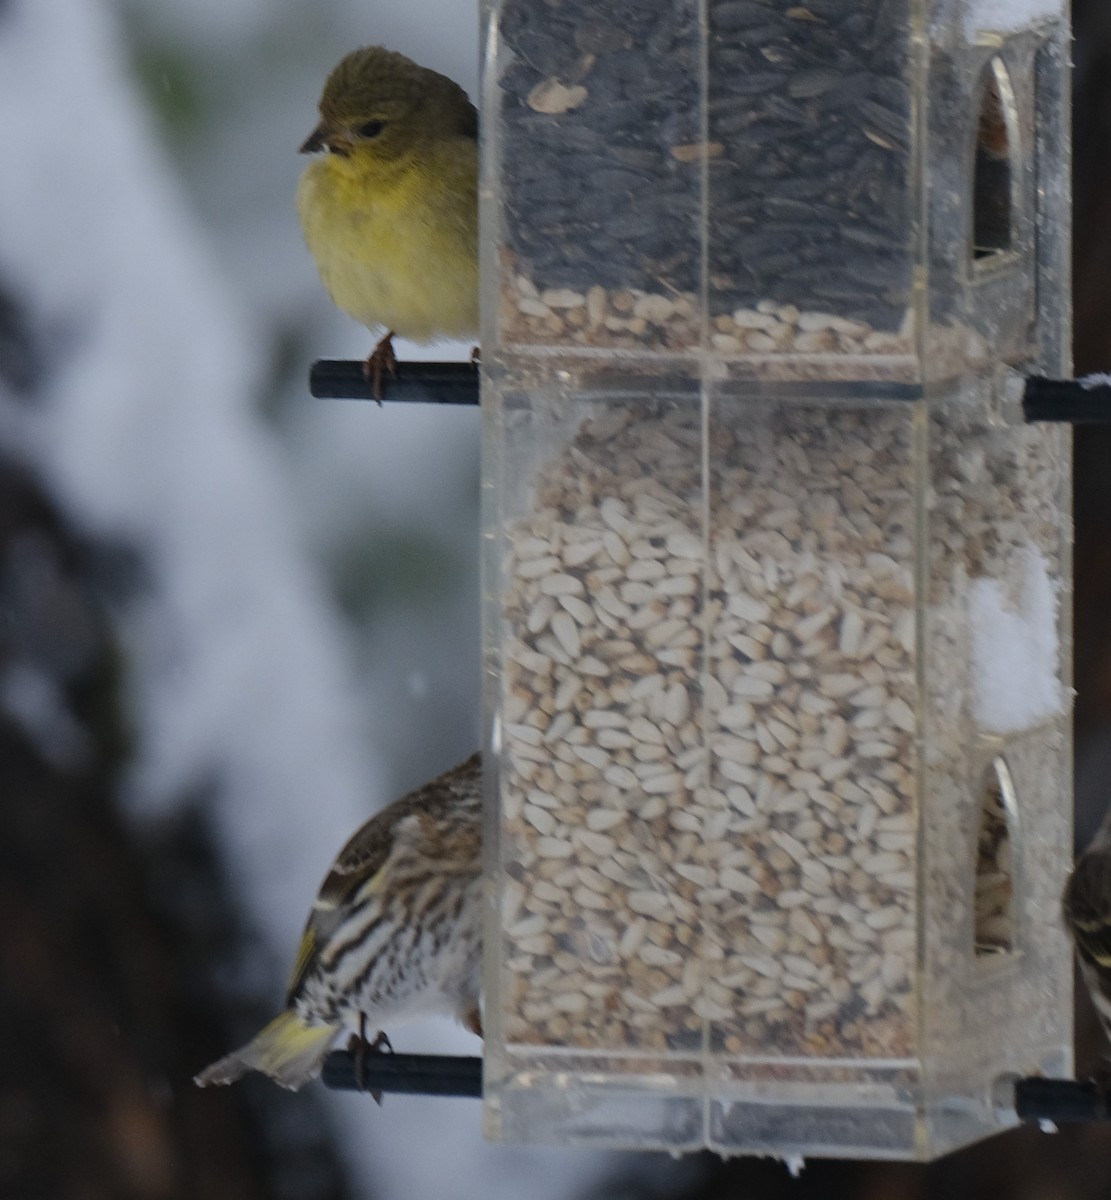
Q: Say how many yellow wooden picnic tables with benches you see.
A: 0